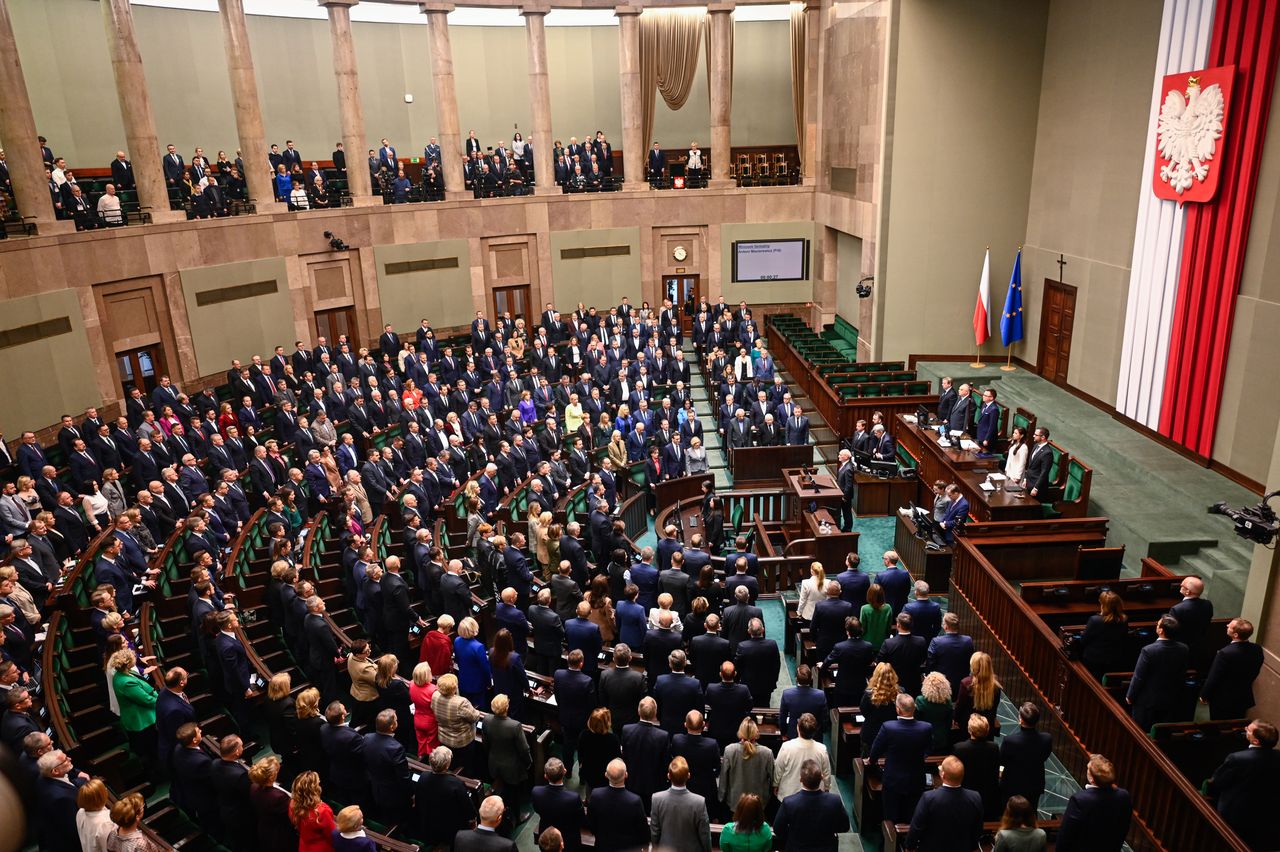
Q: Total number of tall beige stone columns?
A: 8